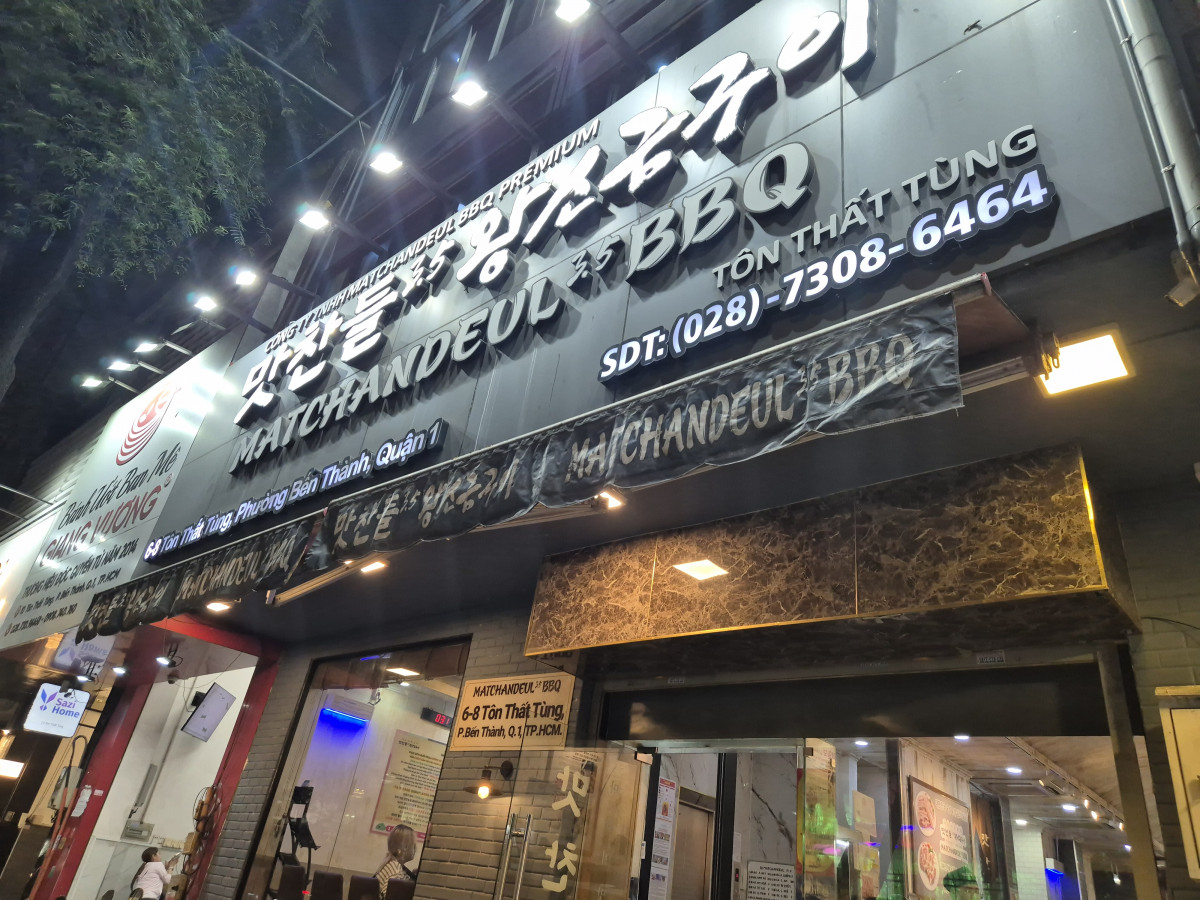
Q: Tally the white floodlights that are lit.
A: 9